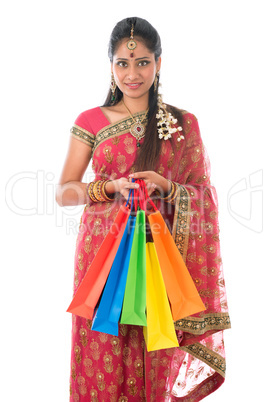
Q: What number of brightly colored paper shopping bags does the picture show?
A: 5